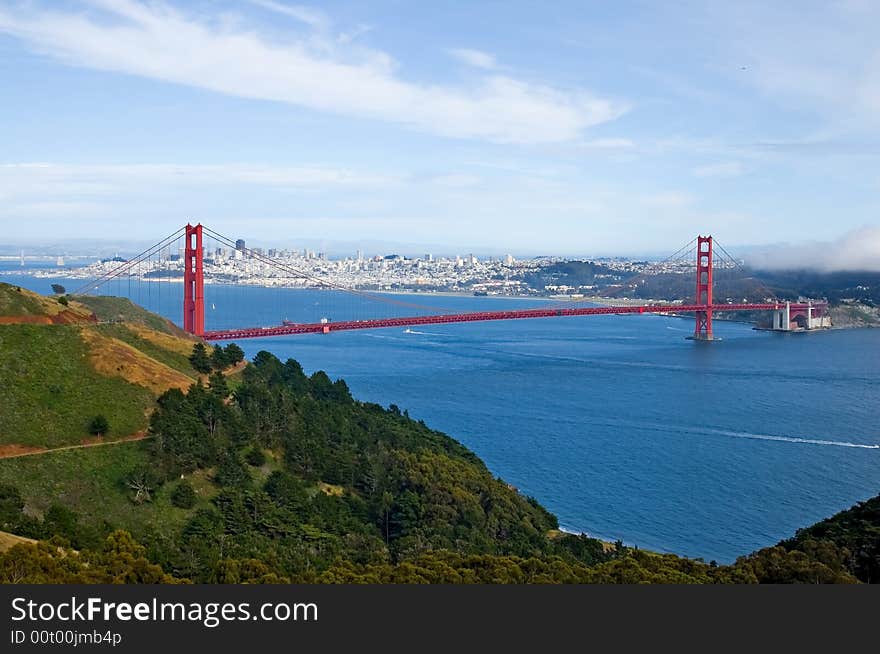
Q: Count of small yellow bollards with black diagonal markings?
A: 0